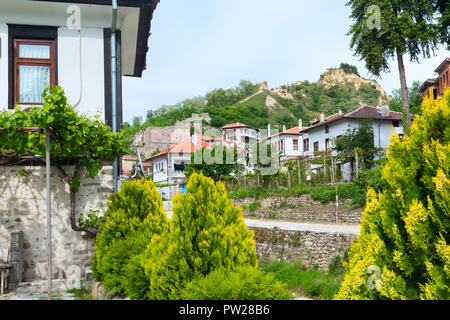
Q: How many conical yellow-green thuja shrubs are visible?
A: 3